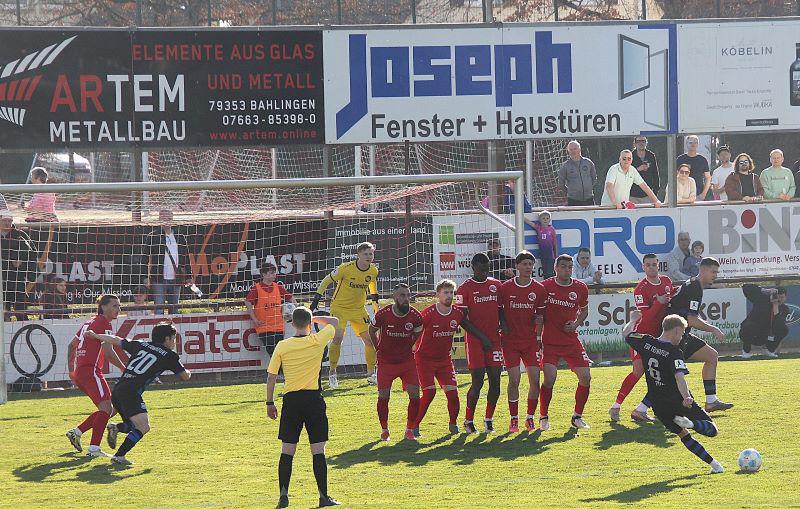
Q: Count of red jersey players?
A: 7